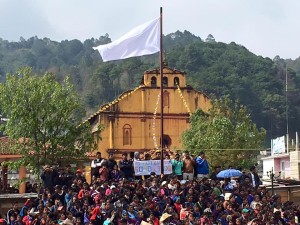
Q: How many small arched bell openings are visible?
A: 3